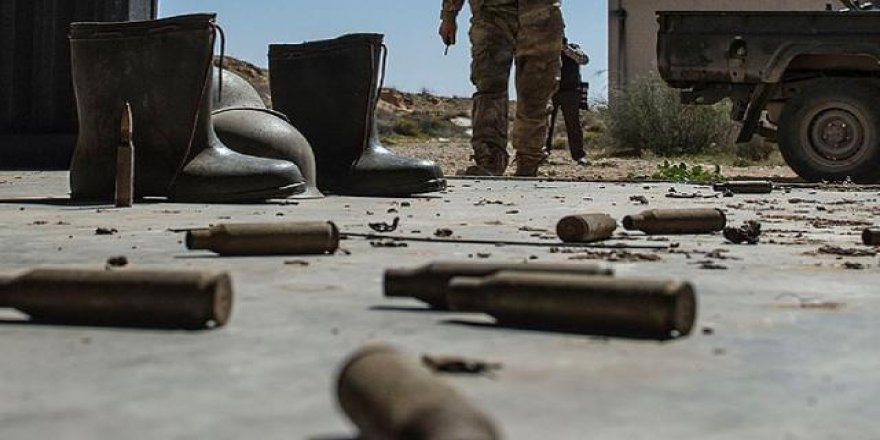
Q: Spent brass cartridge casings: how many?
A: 9